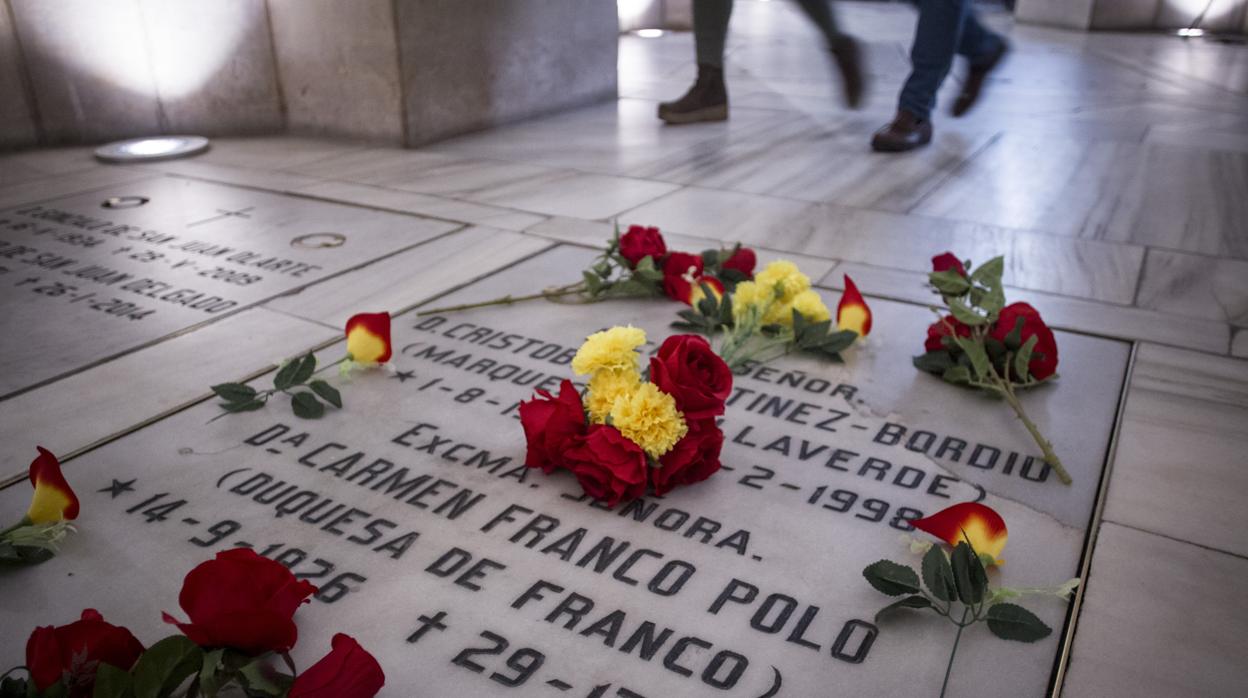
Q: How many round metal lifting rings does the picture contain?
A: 2